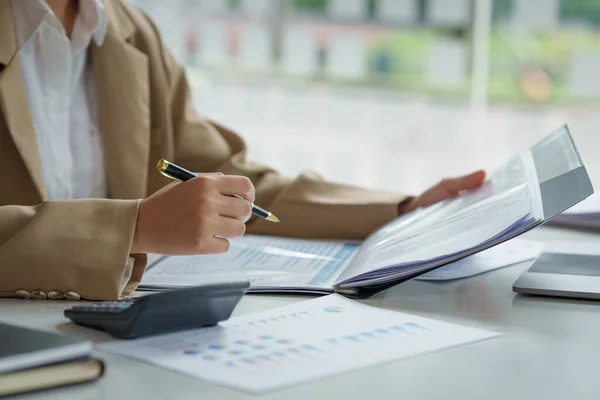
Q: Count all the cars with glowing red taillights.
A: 0